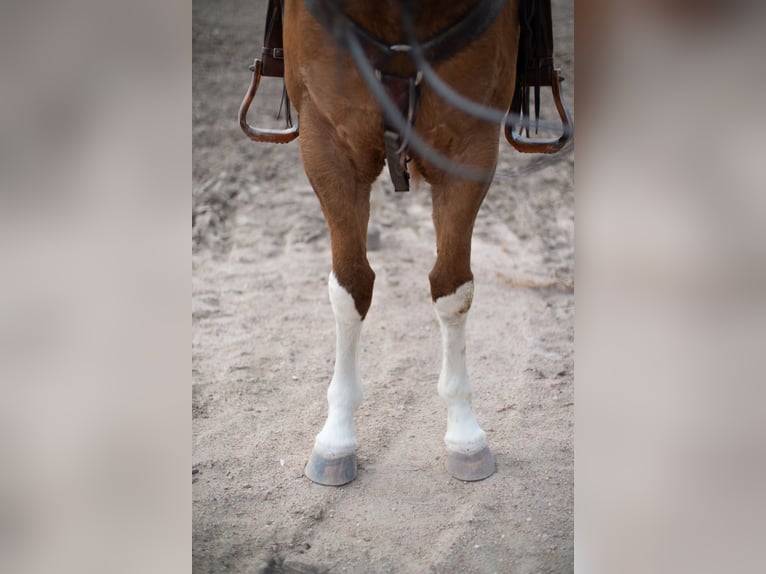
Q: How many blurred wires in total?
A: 2